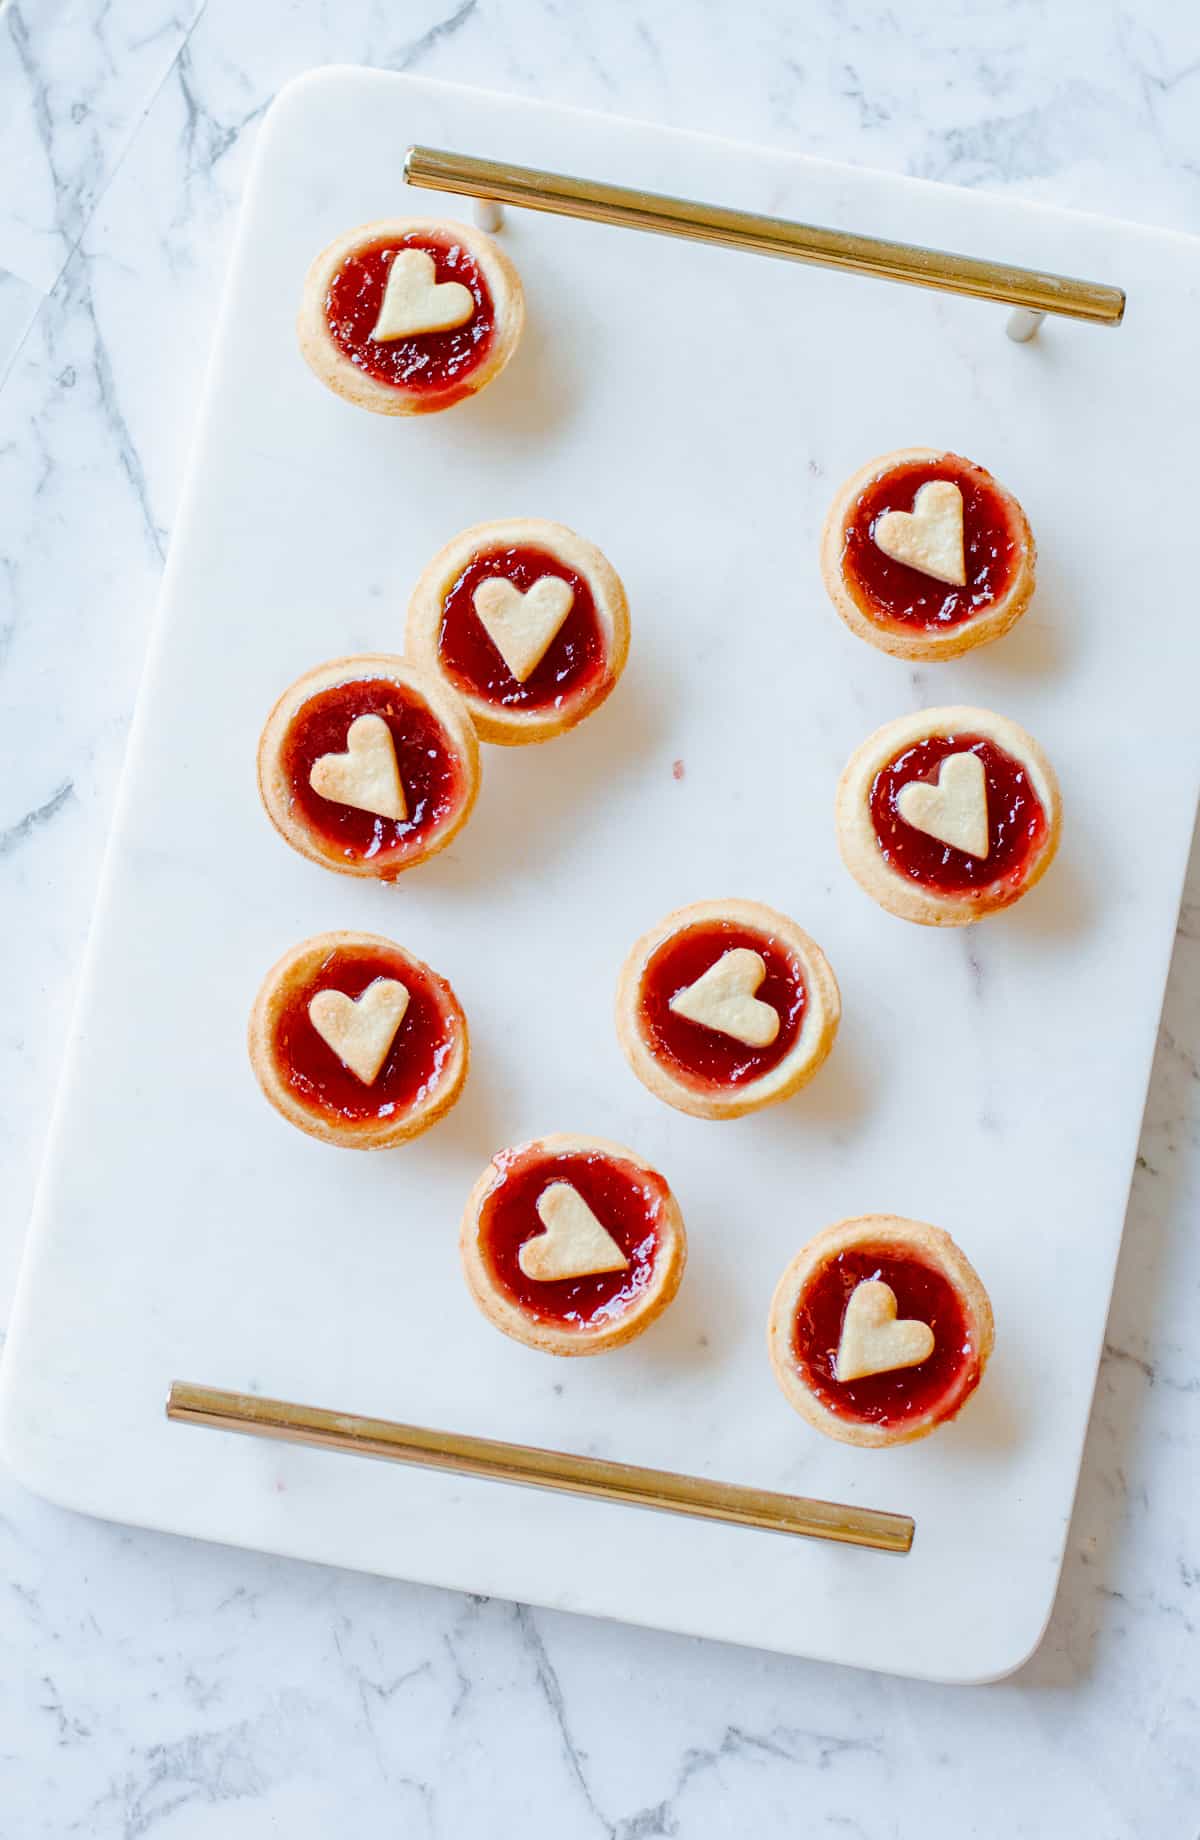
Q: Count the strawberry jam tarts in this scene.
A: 9